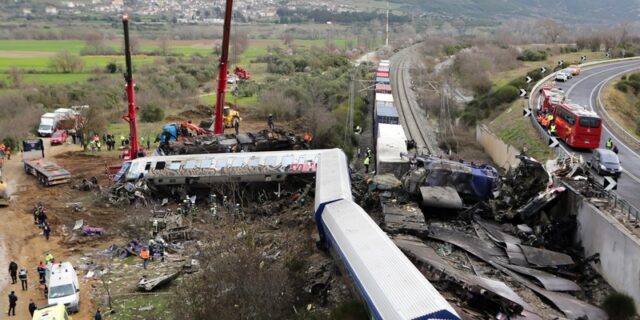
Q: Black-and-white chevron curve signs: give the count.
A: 9